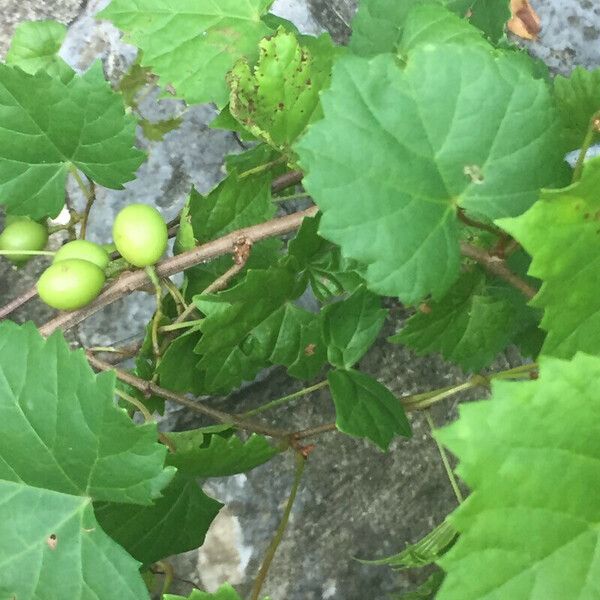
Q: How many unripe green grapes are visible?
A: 4